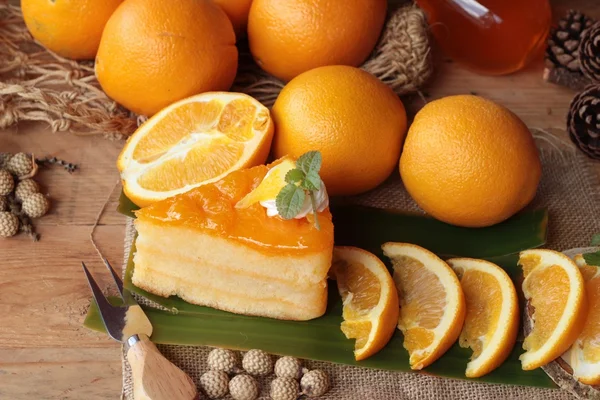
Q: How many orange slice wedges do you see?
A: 5